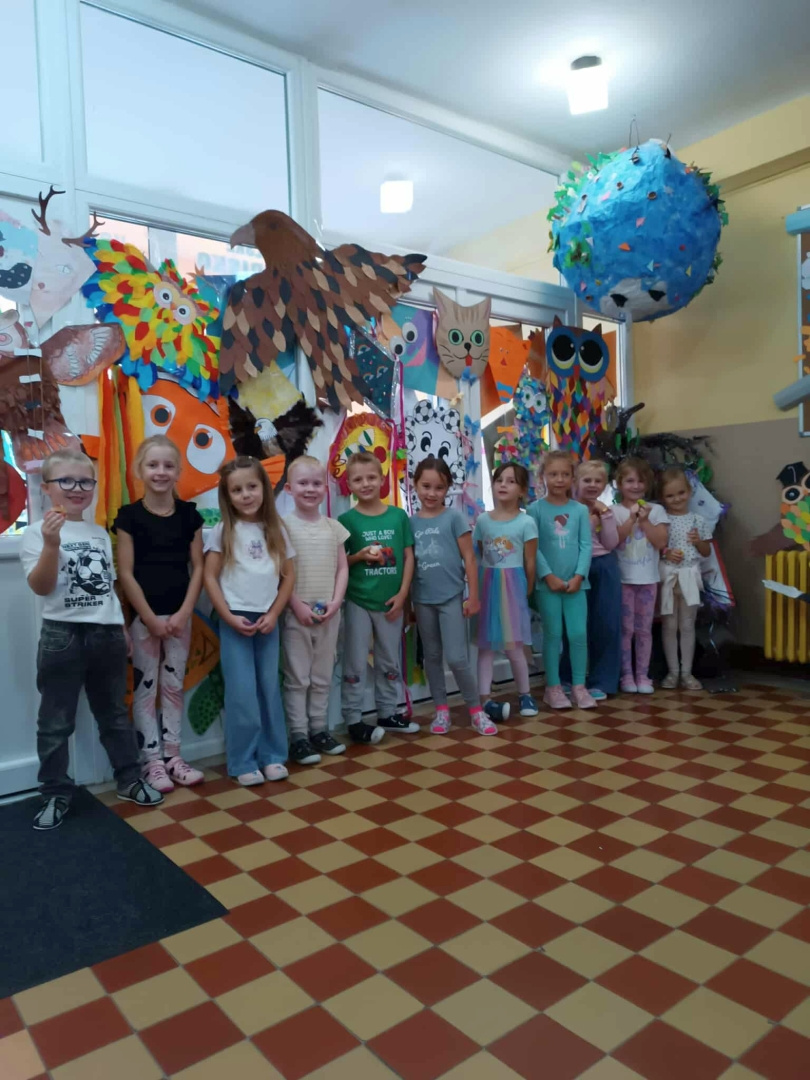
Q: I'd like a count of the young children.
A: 11